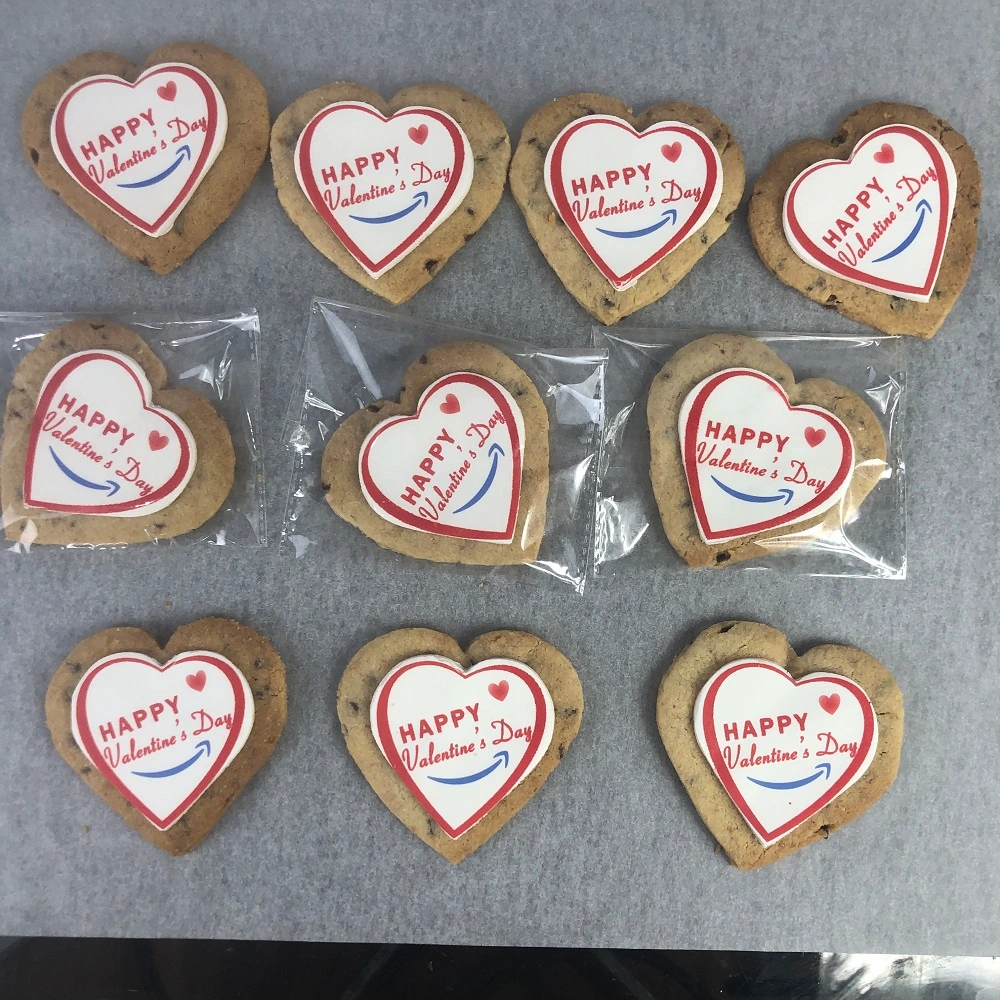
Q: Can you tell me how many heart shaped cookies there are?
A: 10